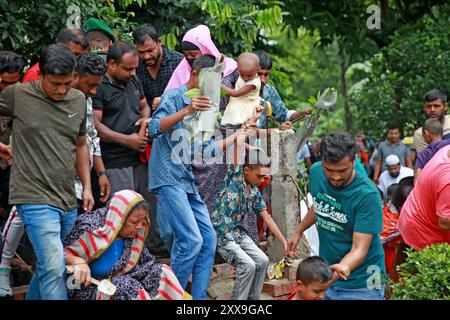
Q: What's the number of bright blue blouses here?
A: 1